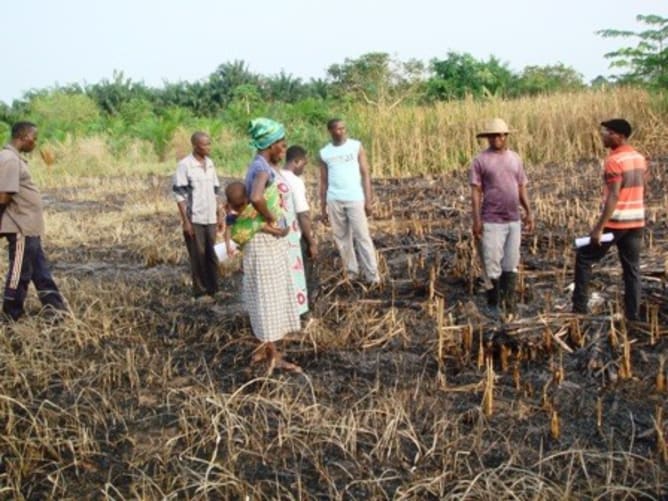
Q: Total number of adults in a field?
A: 7